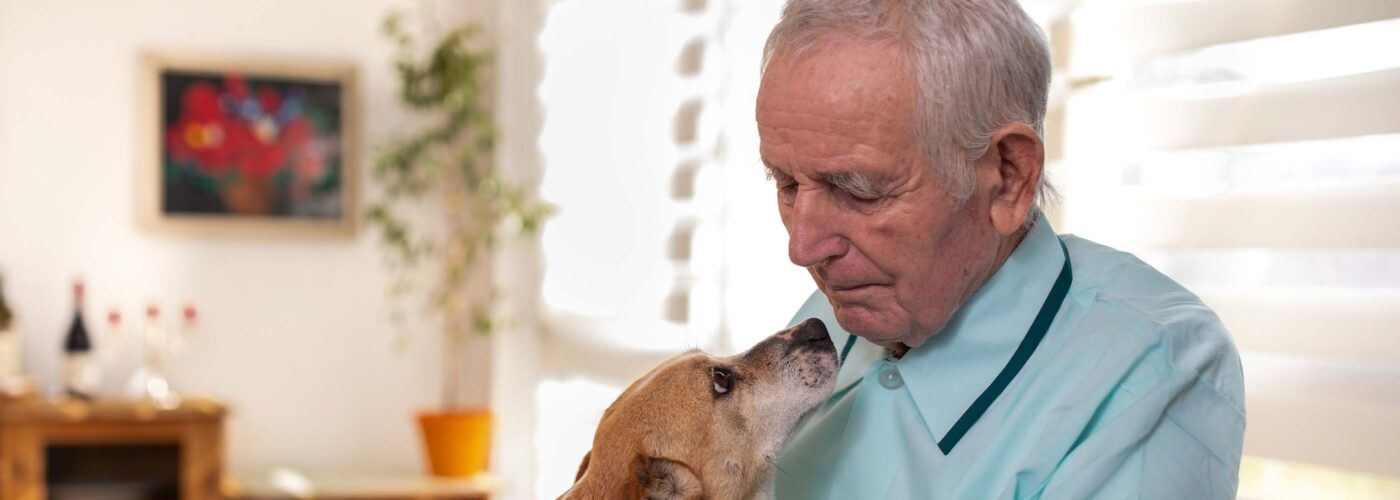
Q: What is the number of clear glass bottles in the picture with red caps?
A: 3